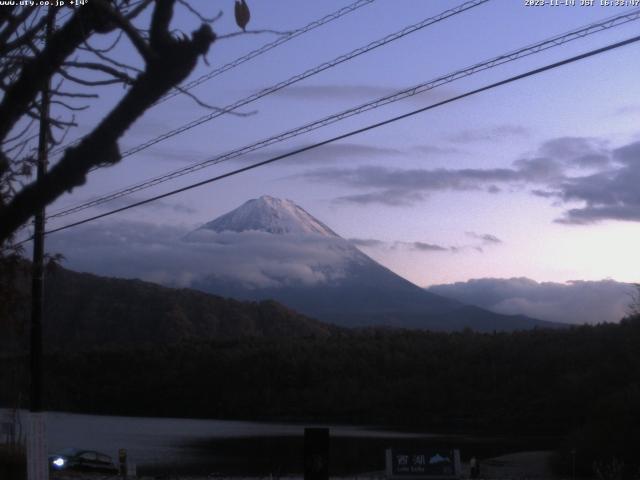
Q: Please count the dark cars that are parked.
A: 1